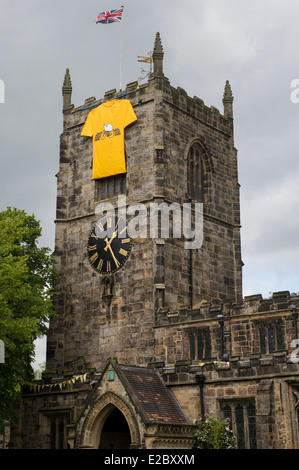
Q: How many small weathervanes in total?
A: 1